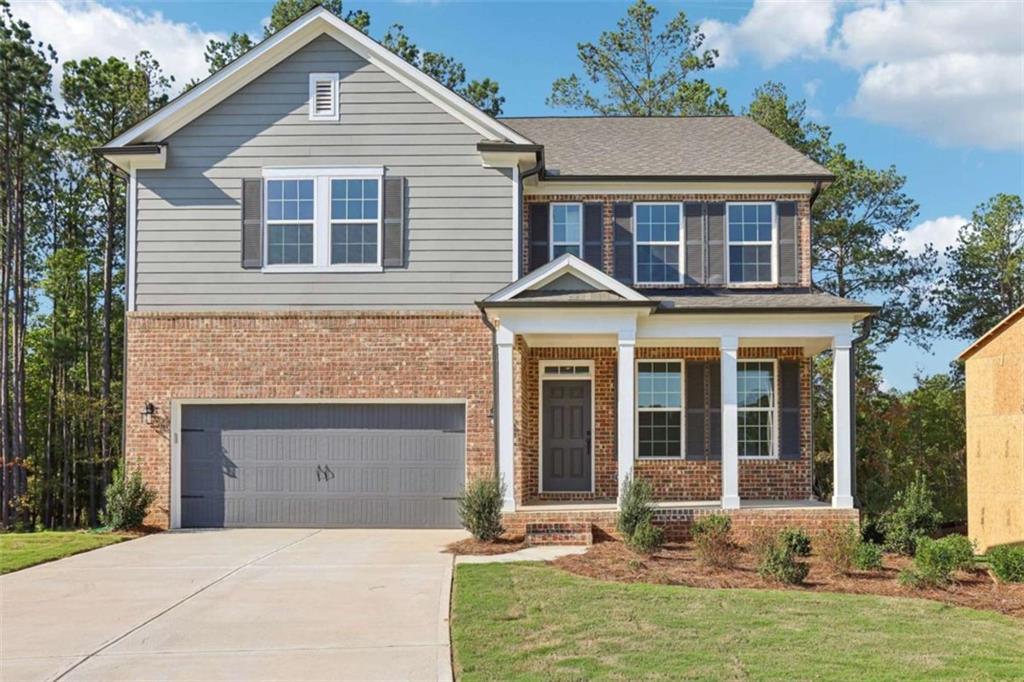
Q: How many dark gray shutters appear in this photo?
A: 11